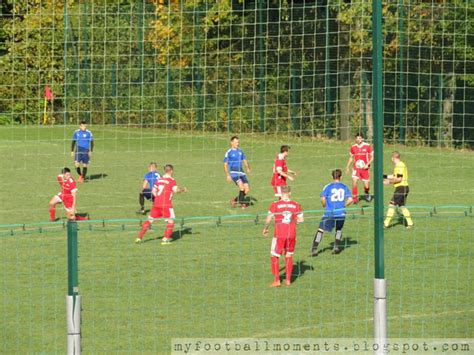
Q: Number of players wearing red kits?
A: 5